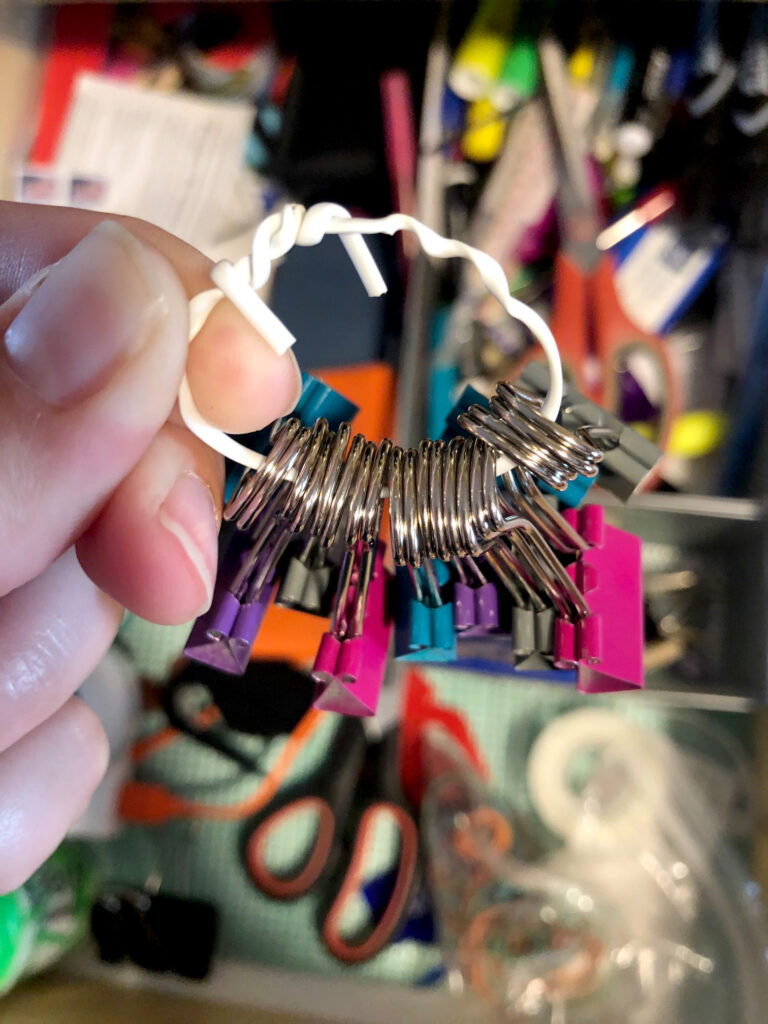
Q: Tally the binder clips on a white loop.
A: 10